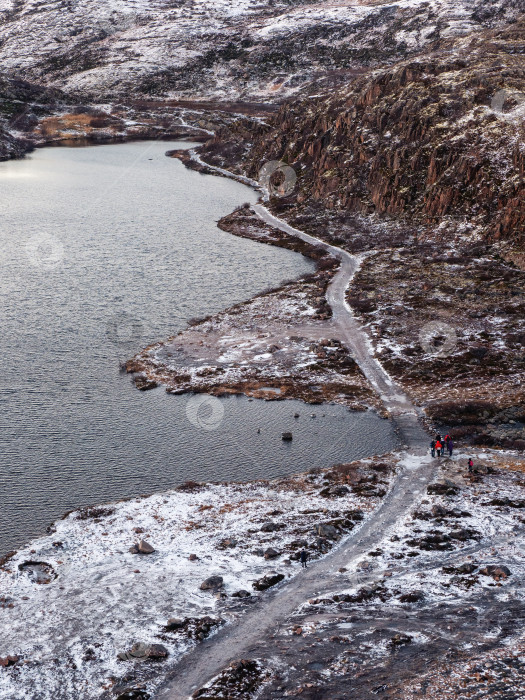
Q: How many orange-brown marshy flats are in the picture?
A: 1